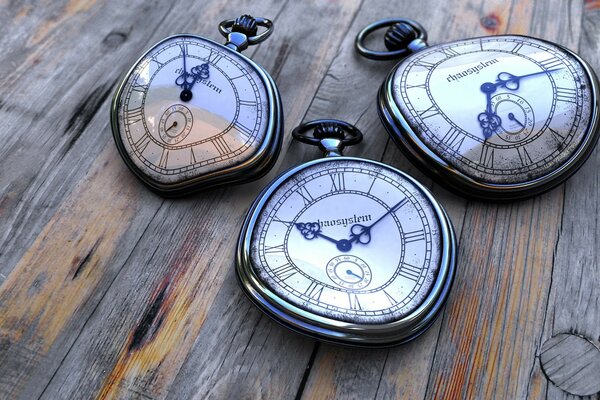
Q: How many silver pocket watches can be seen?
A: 3